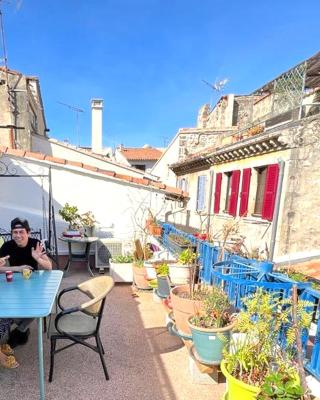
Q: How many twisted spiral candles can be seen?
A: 0